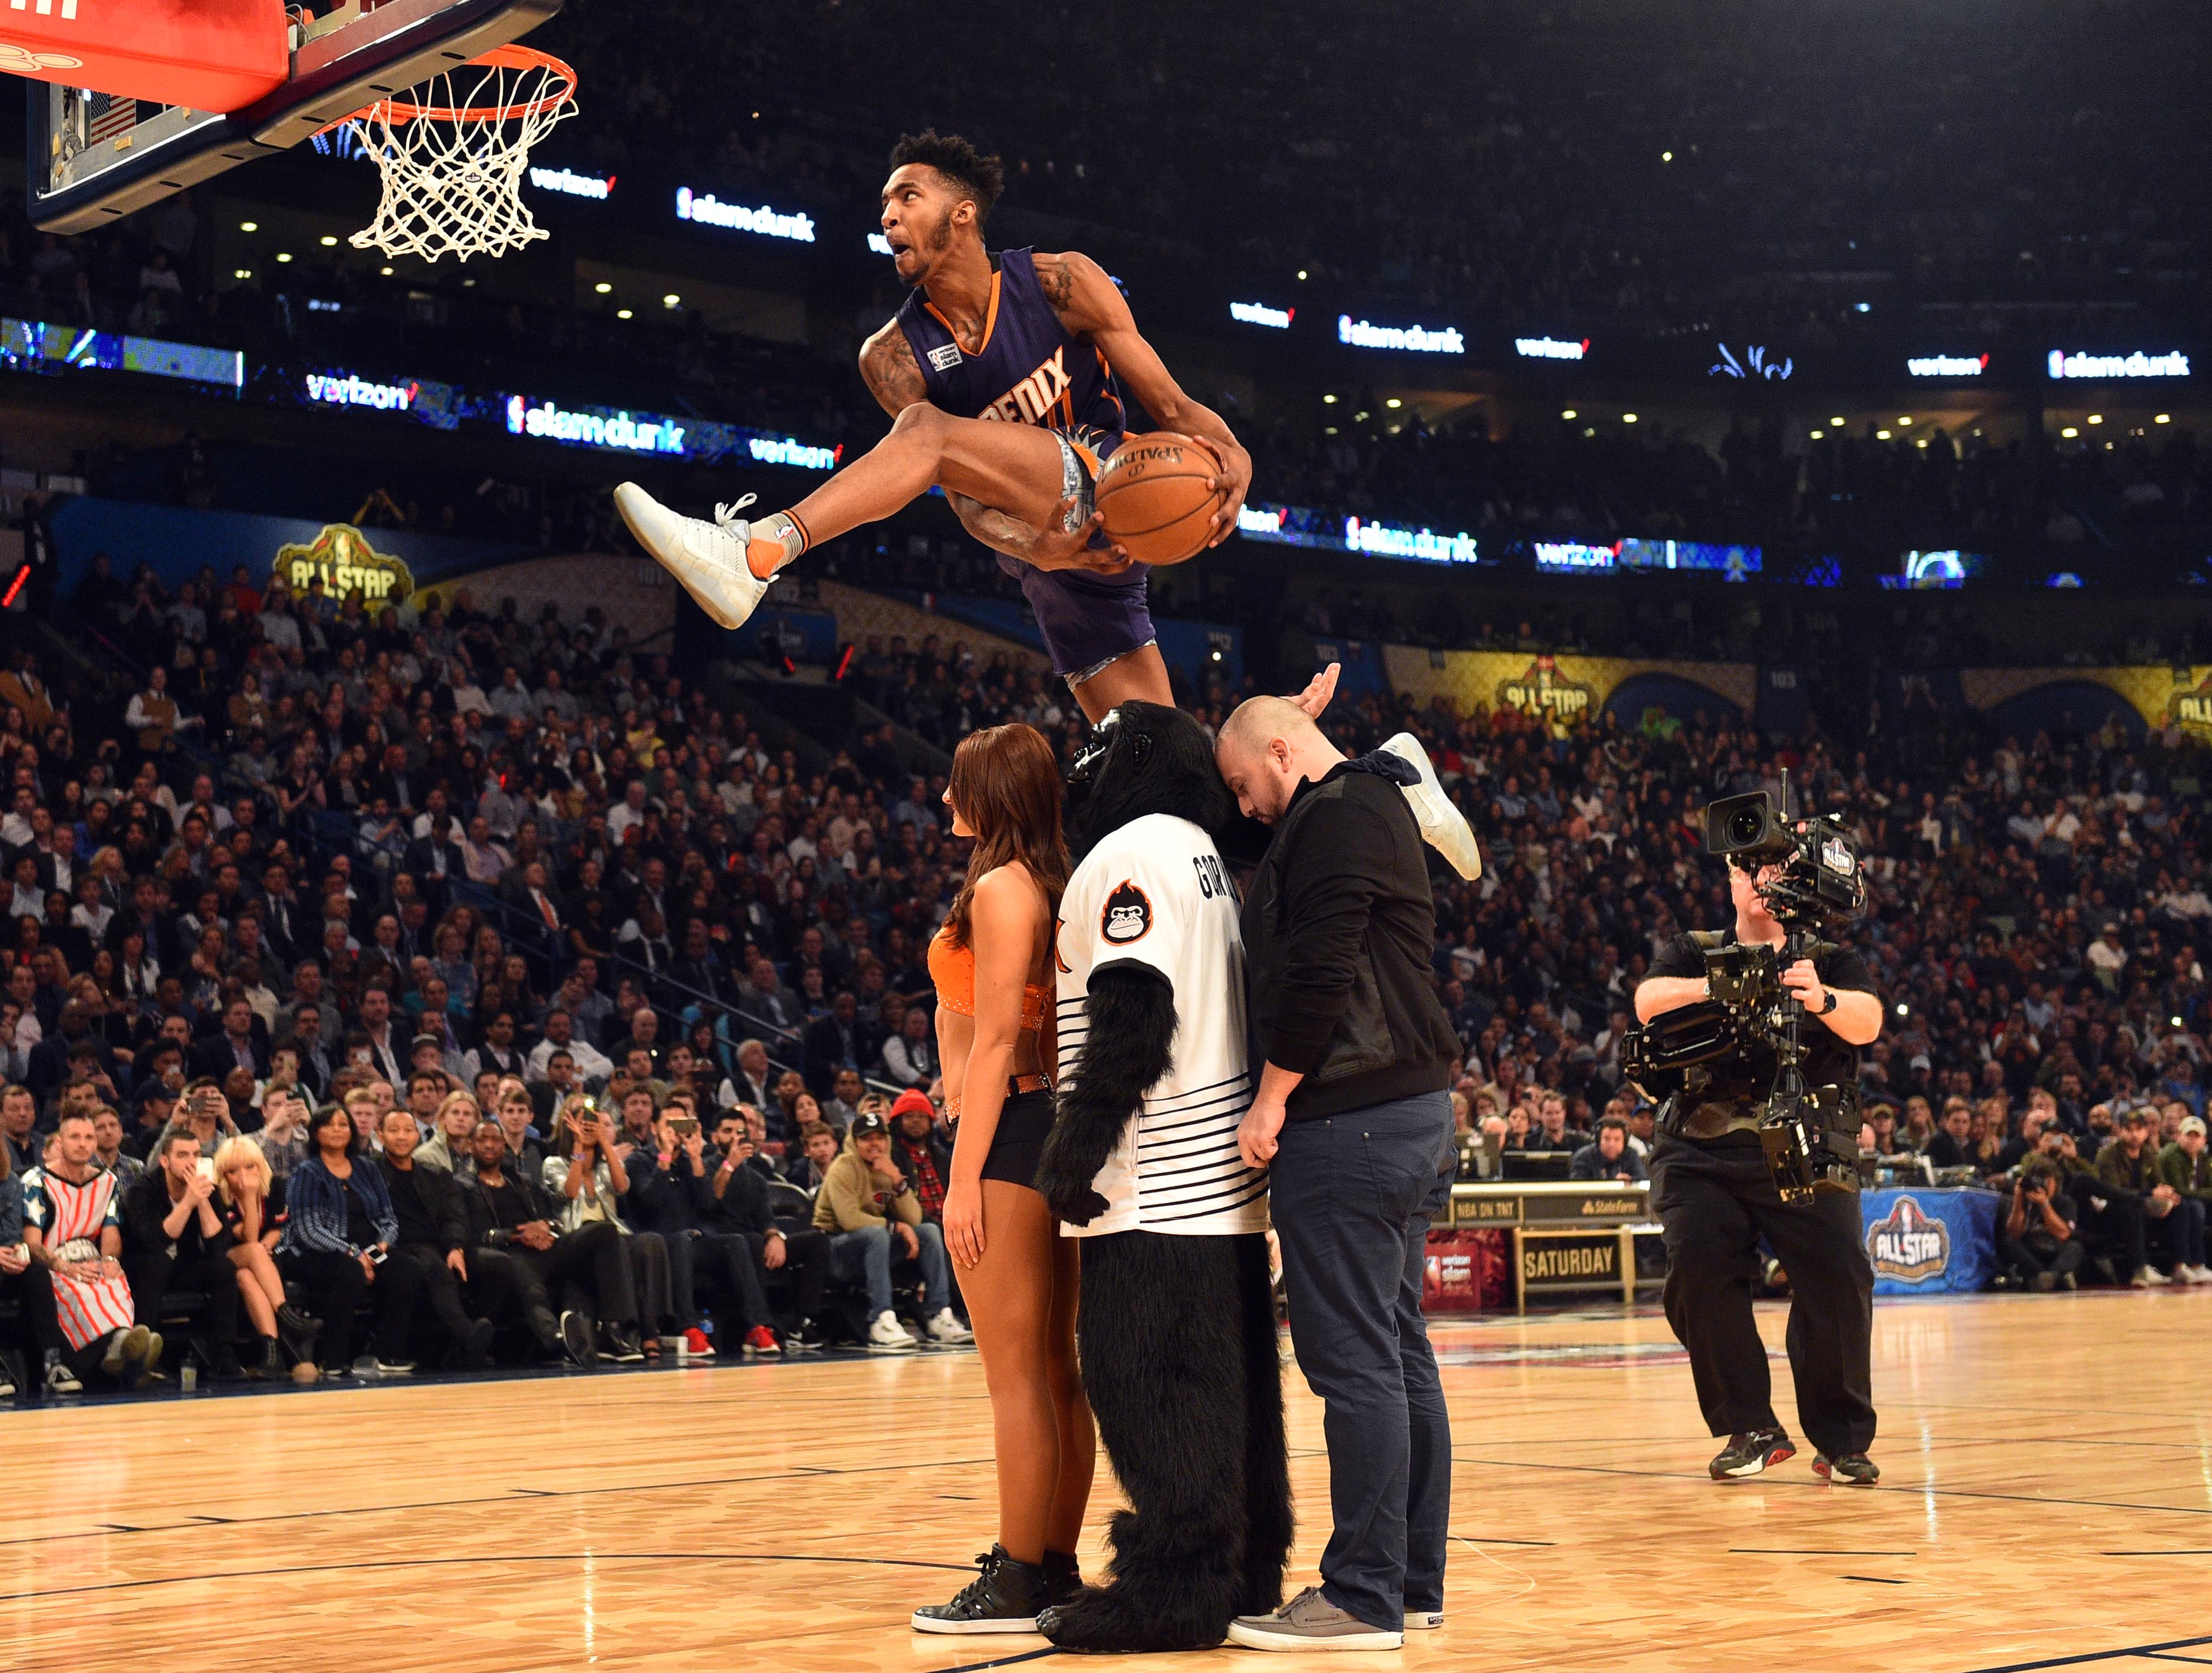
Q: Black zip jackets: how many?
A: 1